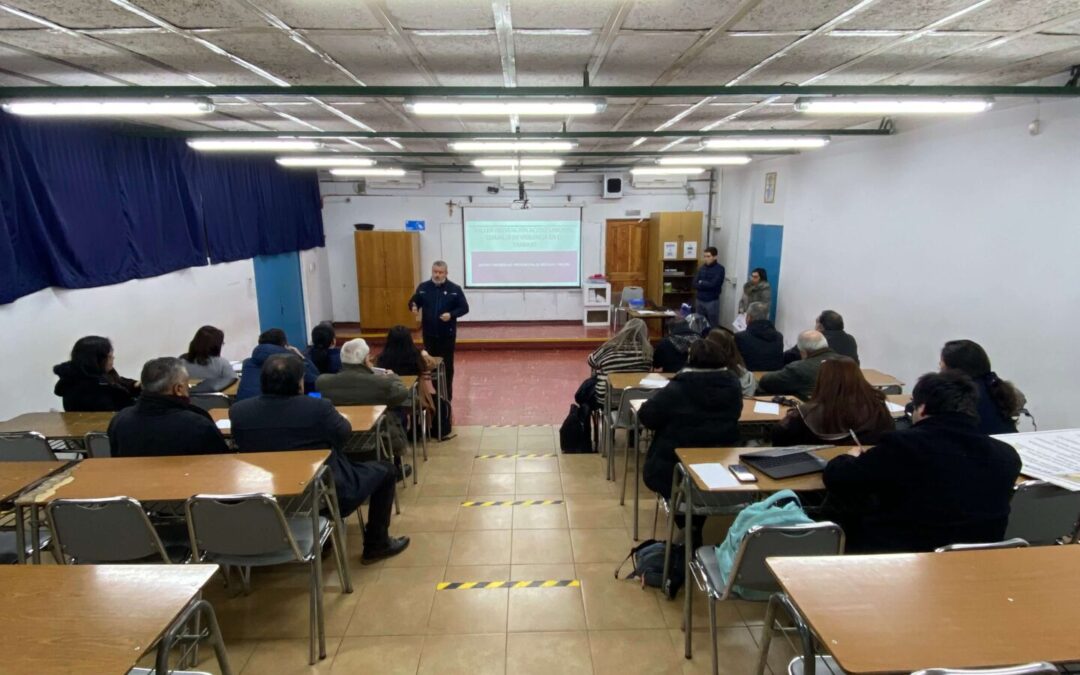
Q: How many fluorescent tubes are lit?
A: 12